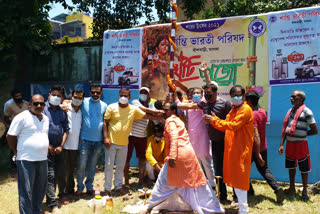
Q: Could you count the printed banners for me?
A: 3